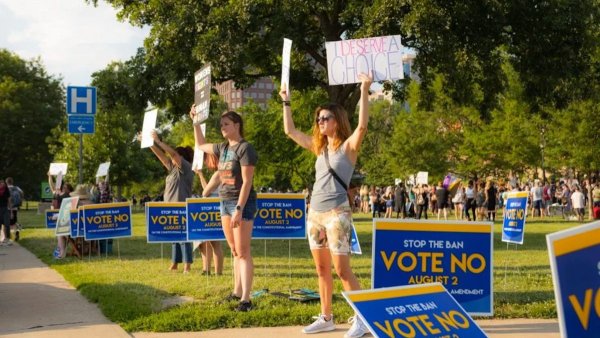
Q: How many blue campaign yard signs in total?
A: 12